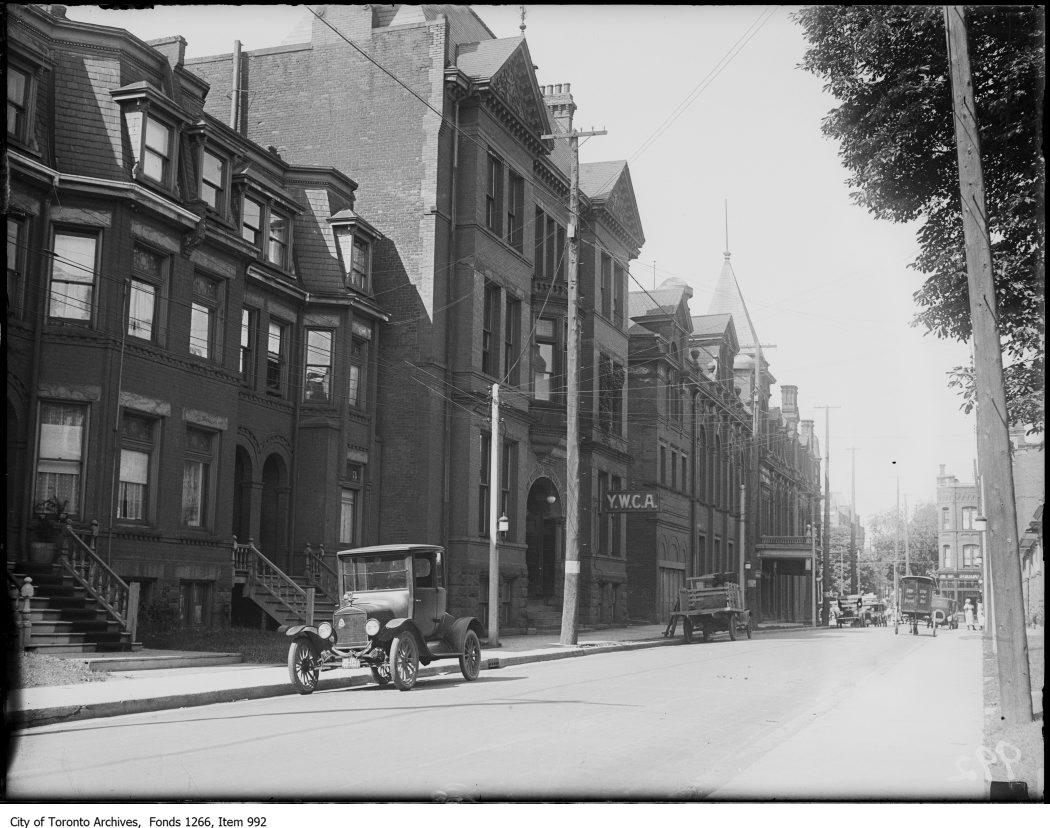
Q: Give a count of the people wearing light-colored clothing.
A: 2